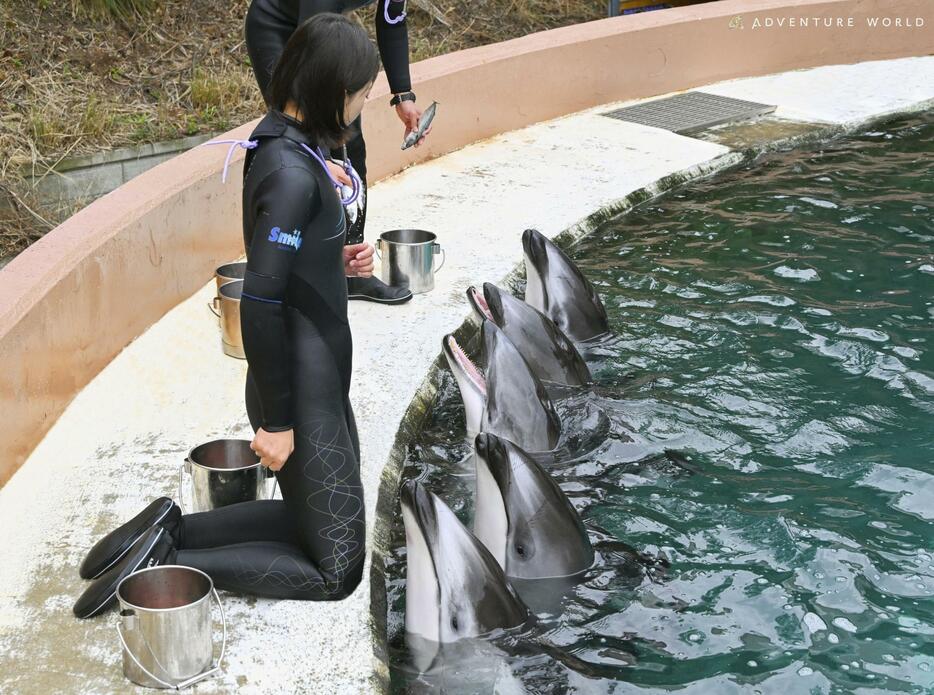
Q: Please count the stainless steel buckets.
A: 5